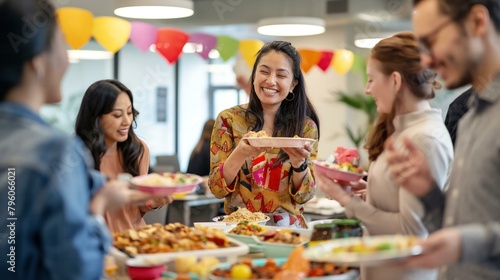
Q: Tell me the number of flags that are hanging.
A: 11